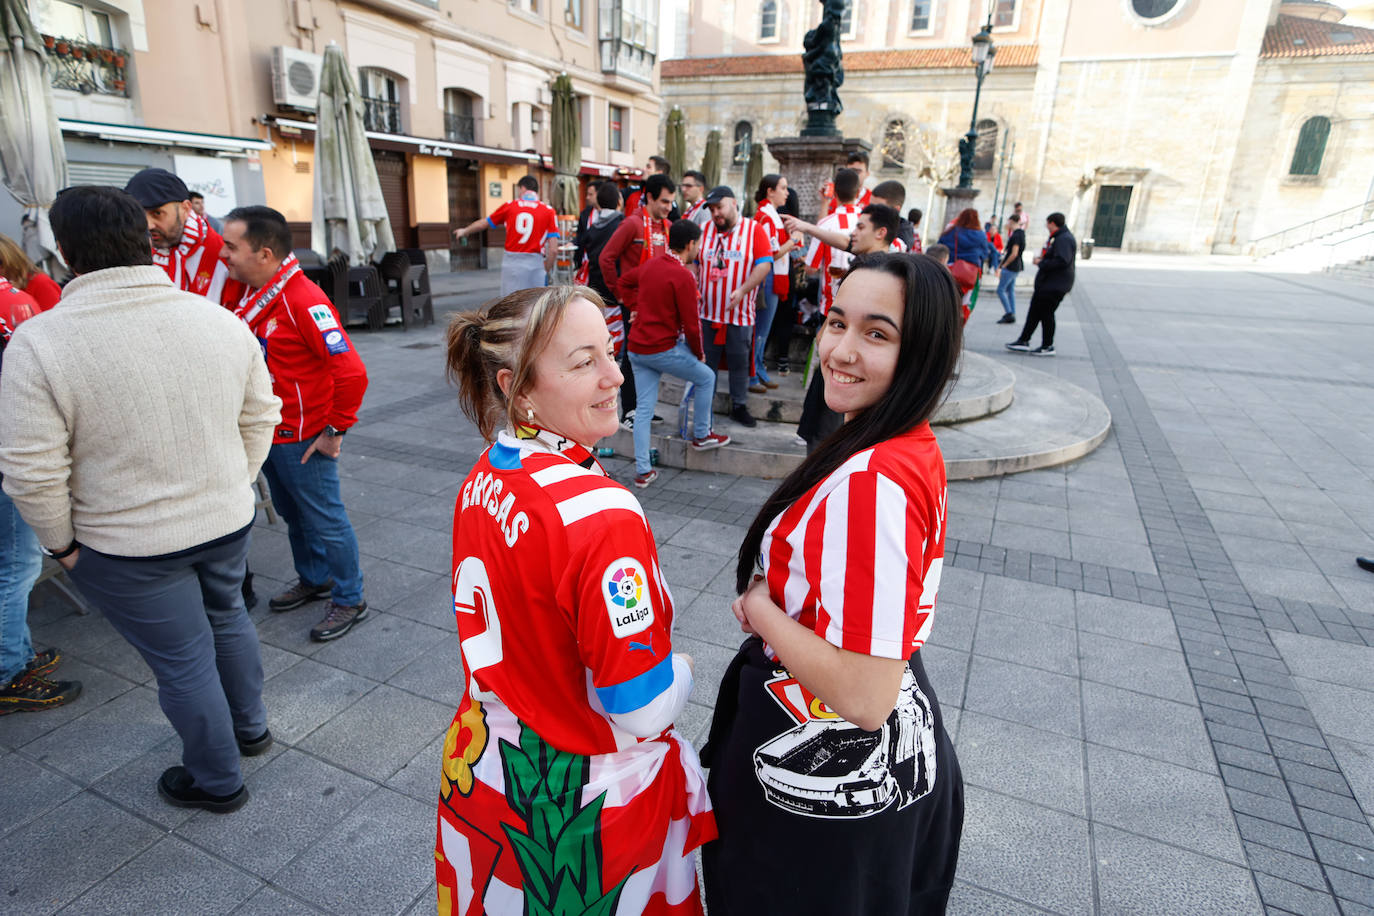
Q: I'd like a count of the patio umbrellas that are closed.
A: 6